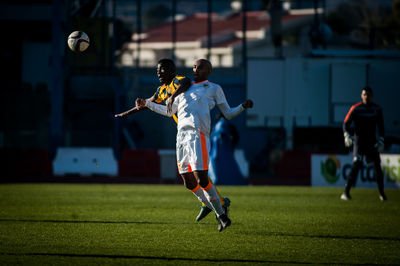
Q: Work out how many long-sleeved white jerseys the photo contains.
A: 1